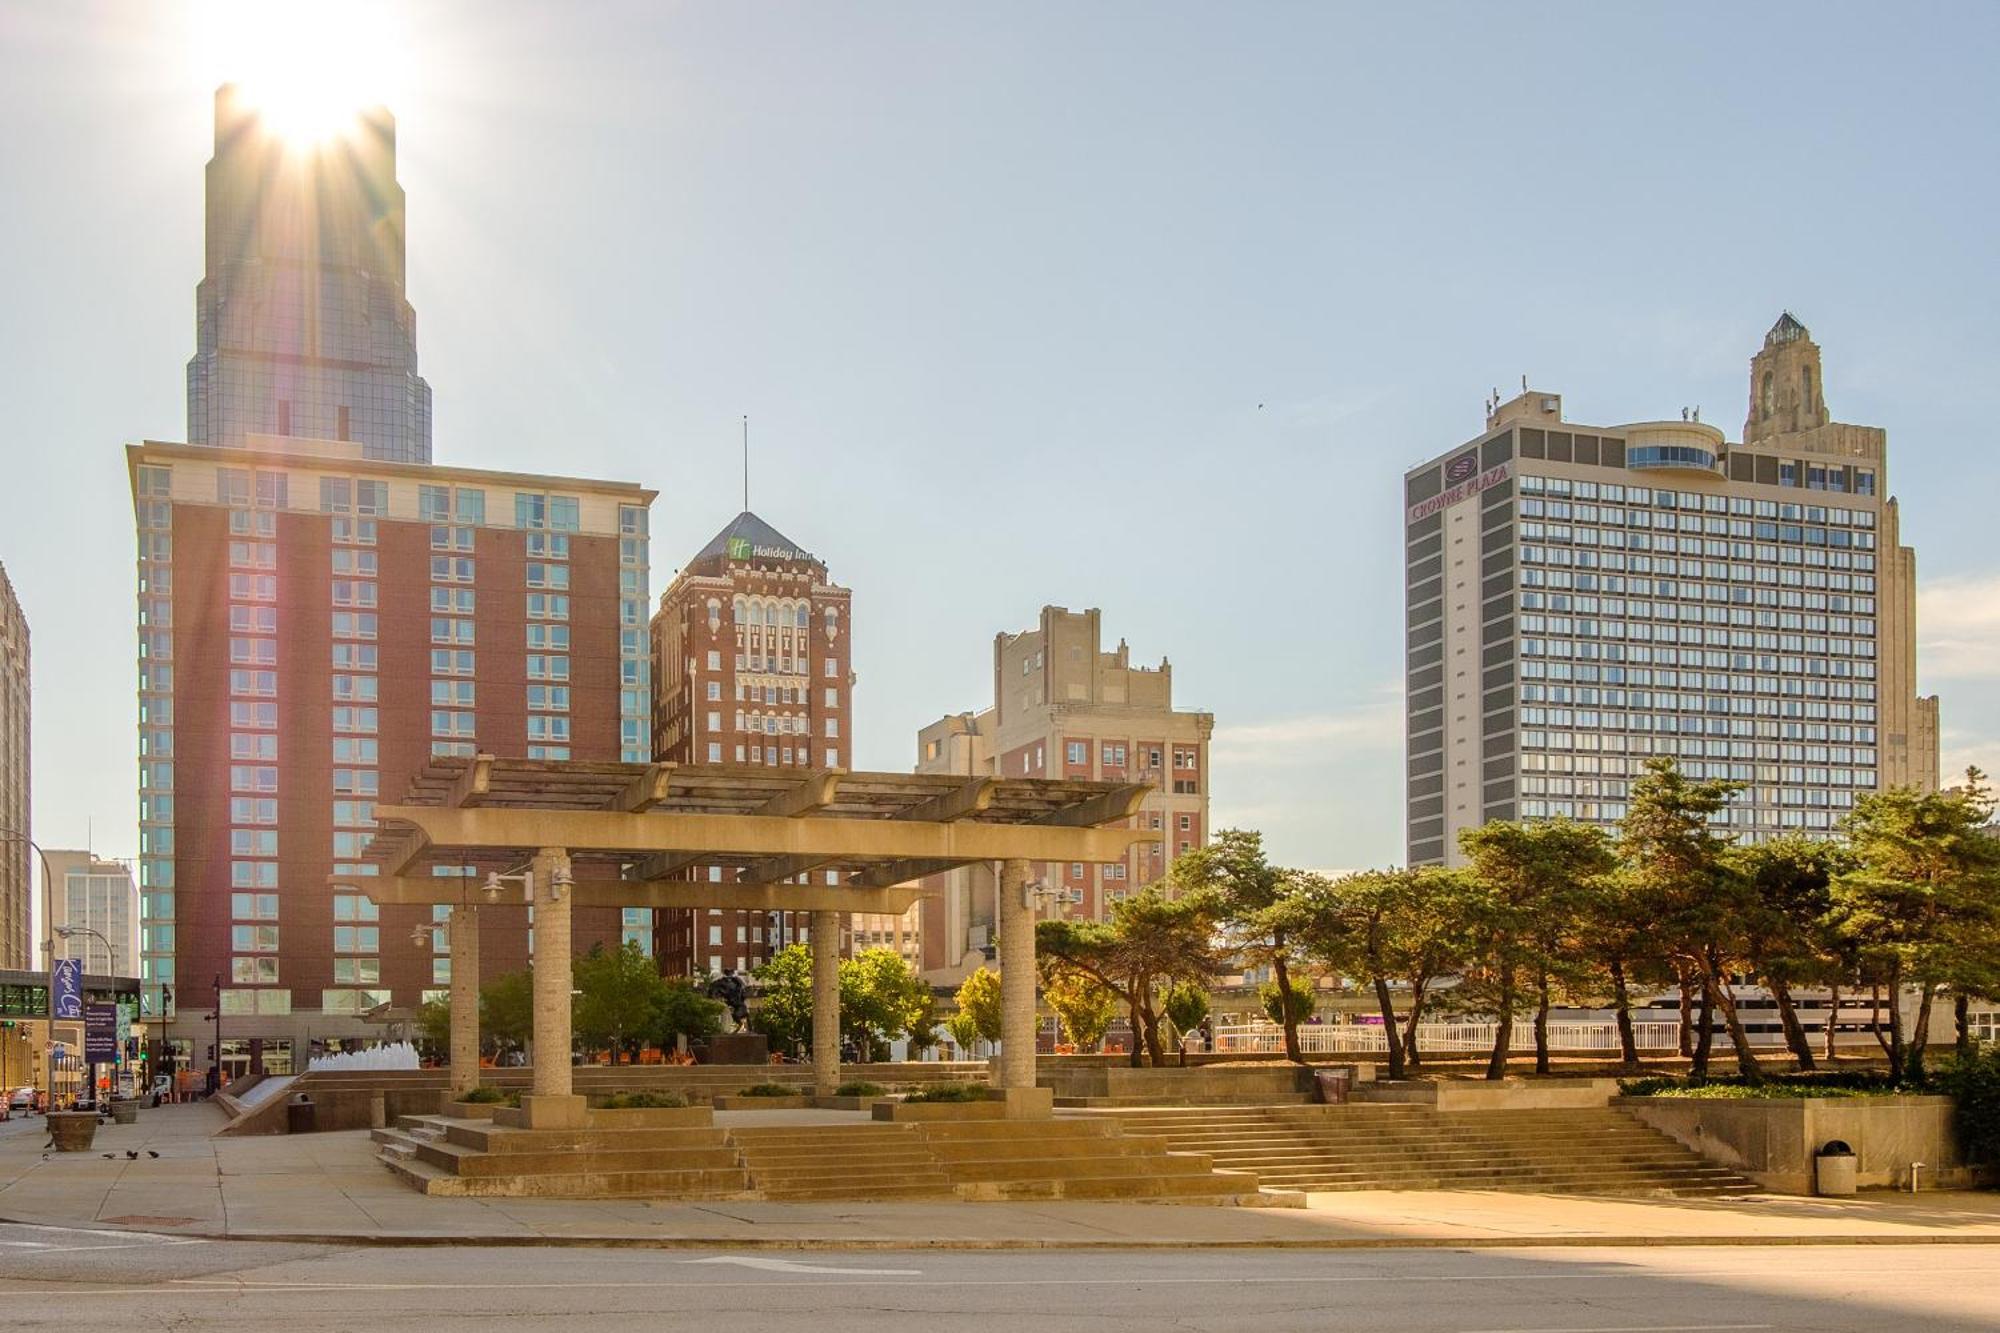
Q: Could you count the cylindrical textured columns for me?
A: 4